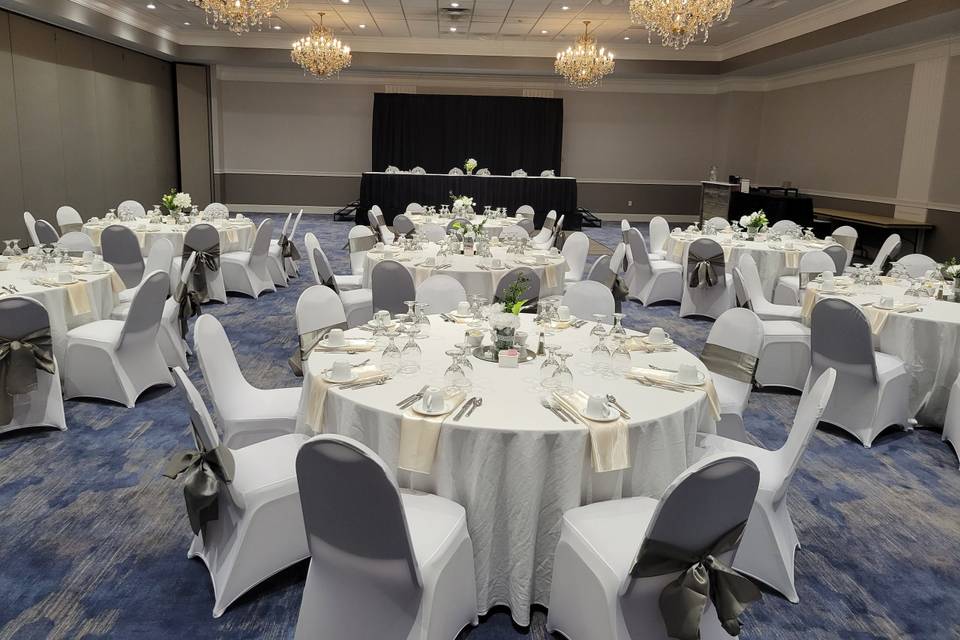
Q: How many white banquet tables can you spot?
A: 7